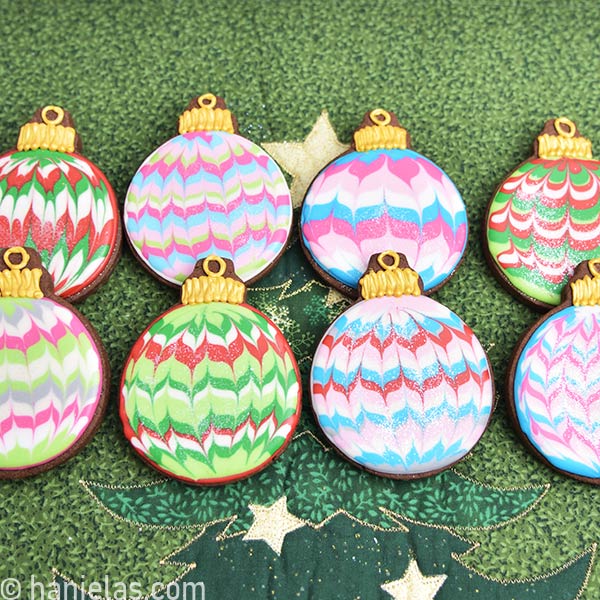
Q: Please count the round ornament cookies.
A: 8